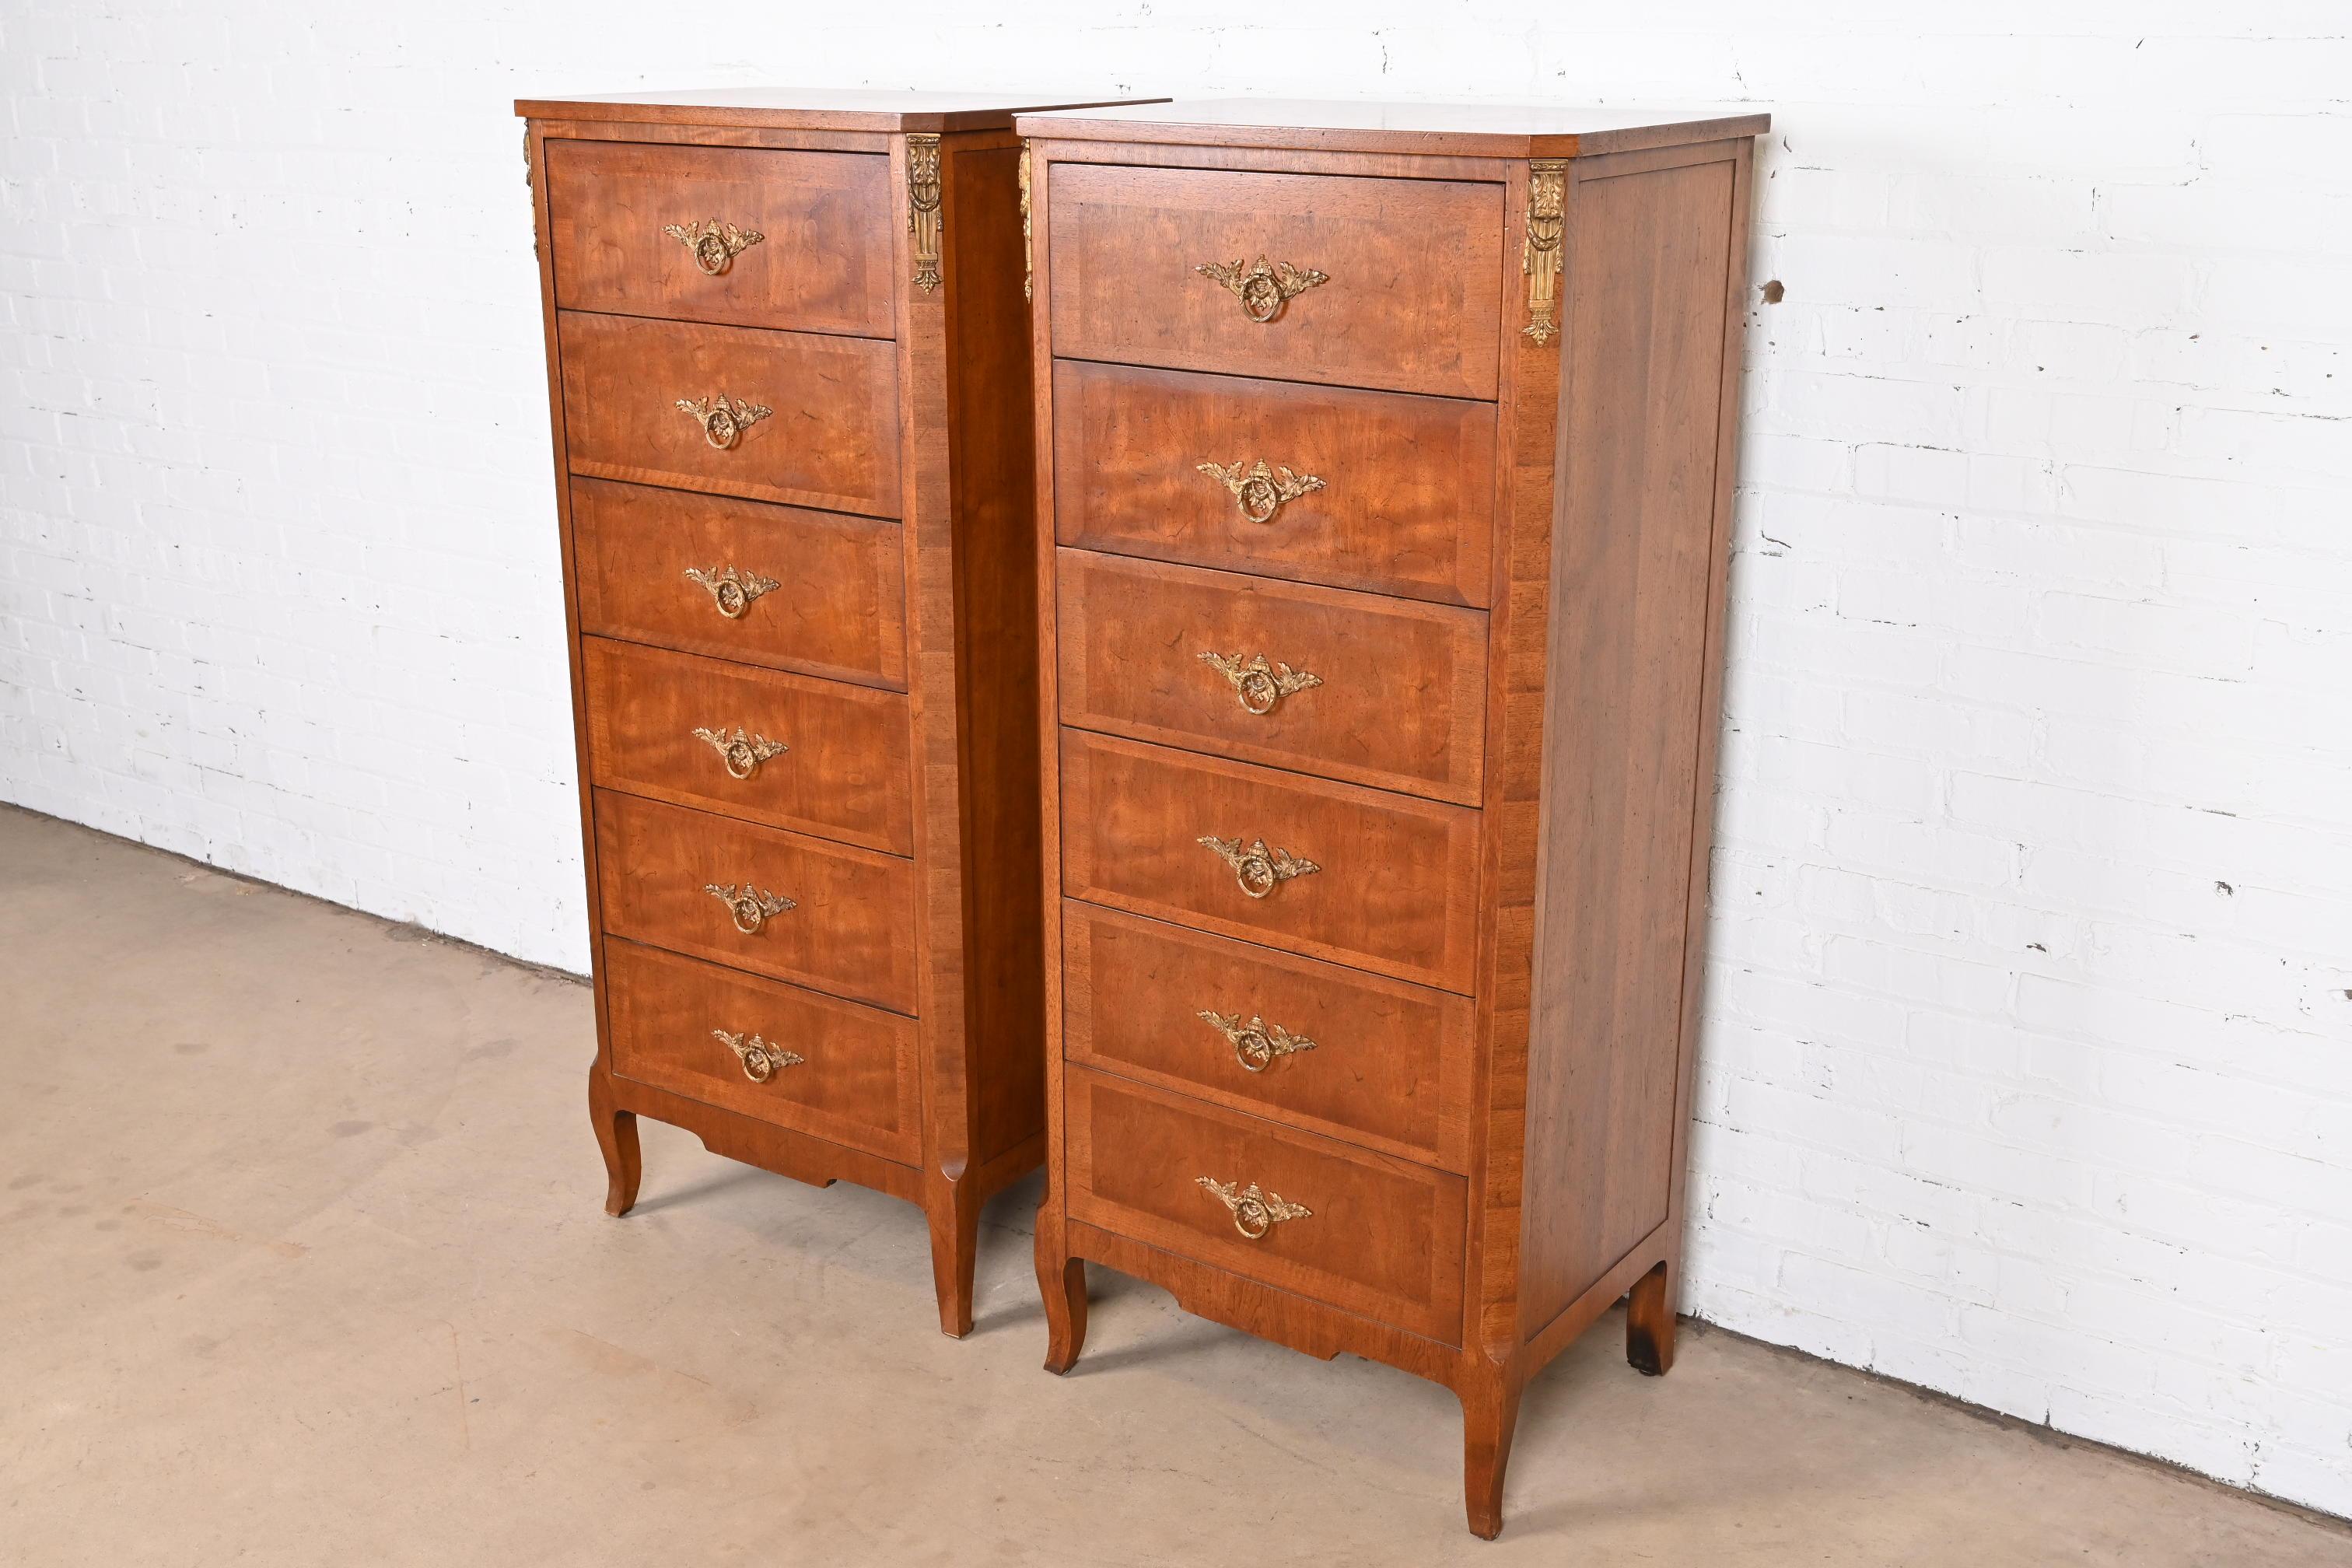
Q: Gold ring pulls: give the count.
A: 12